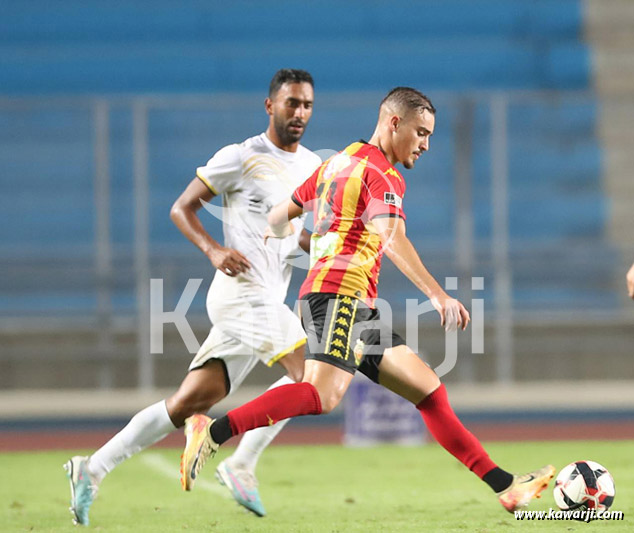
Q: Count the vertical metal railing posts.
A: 4